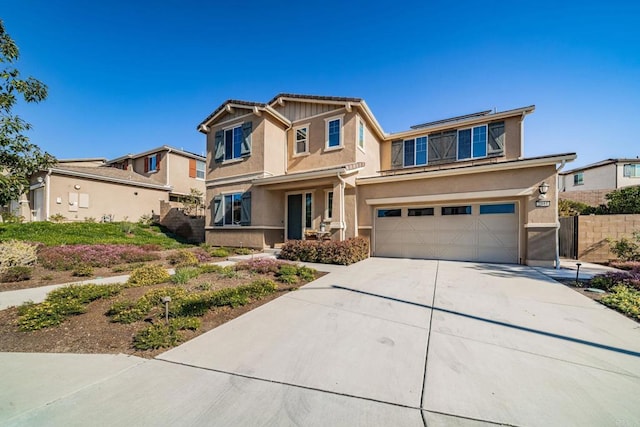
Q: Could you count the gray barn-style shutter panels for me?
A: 8